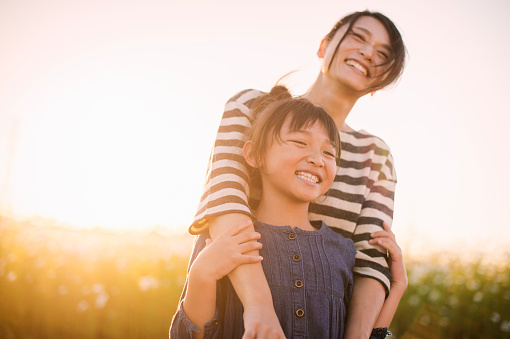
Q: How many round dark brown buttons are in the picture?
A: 4